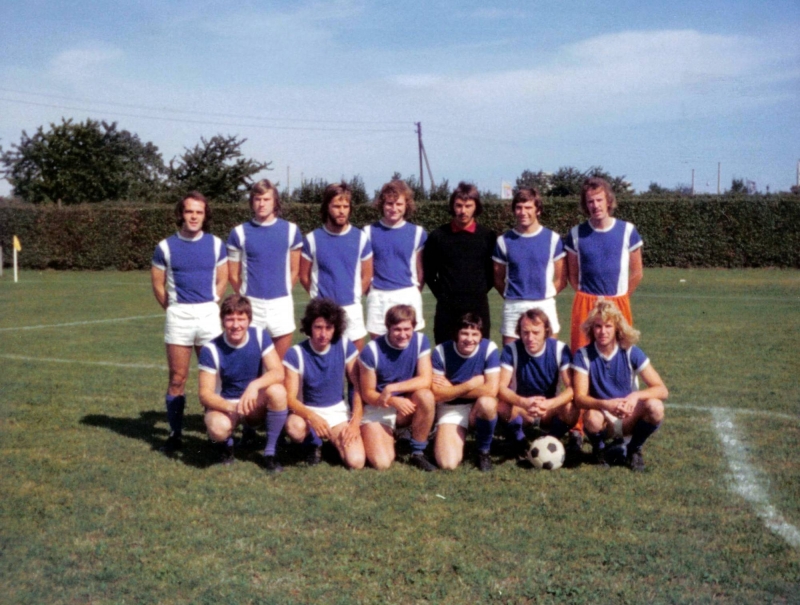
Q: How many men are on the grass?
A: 13